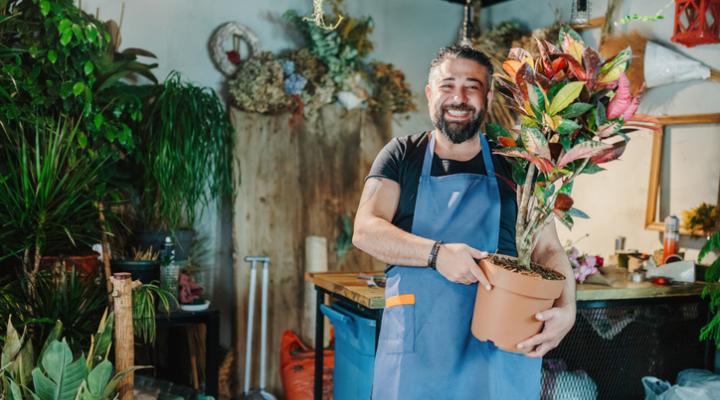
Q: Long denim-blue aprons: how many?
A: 1